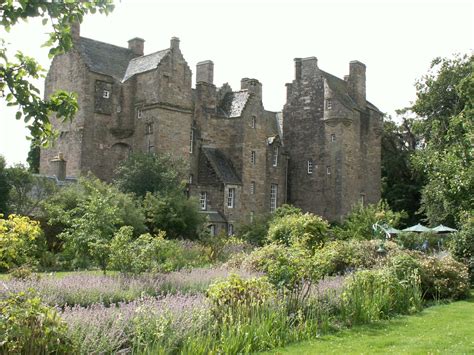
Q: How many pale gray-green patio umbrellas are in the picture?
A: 3